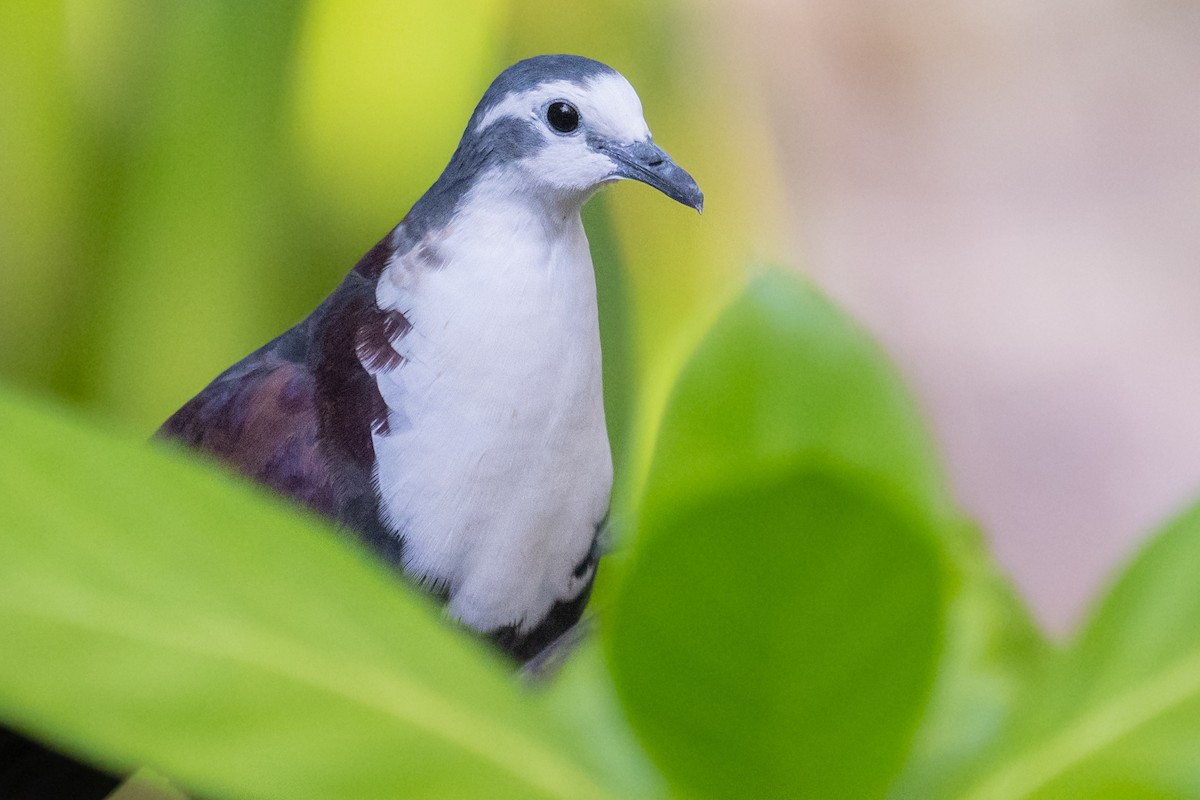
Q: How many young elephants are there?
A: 0